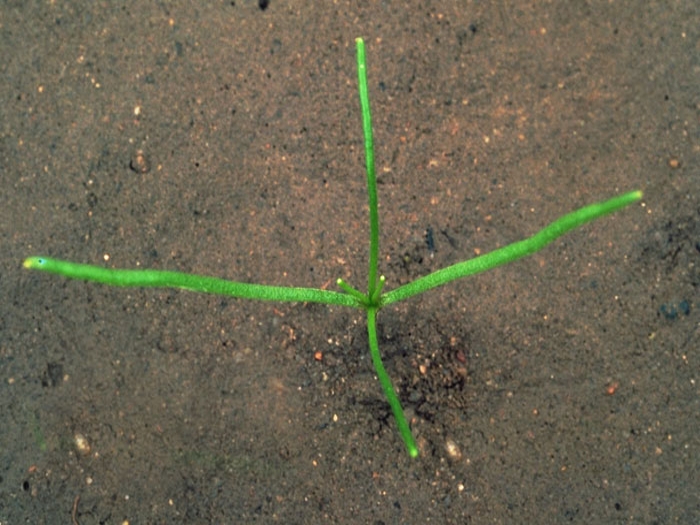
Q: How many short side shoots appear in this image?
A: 2